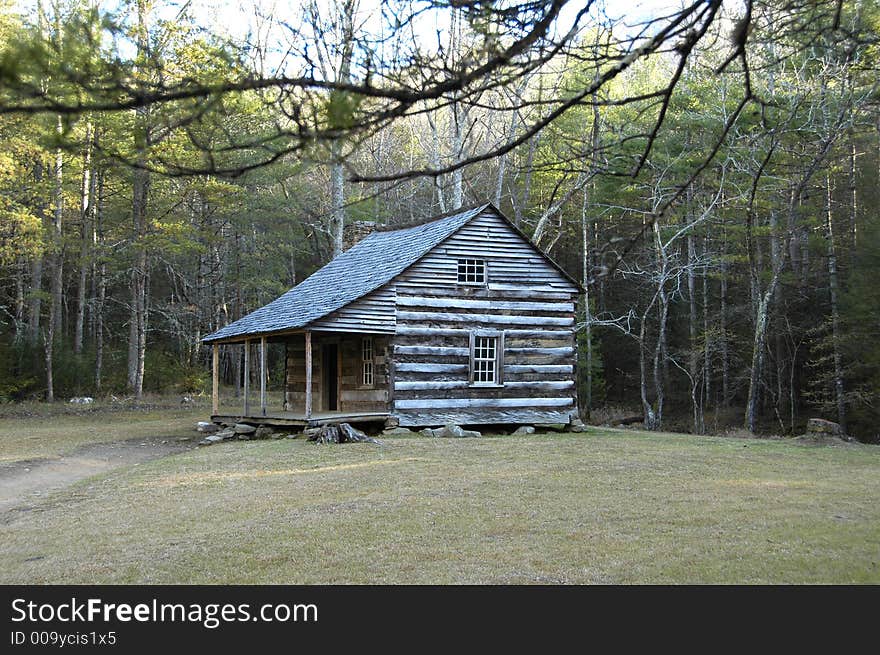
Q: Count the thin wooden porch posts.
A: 4